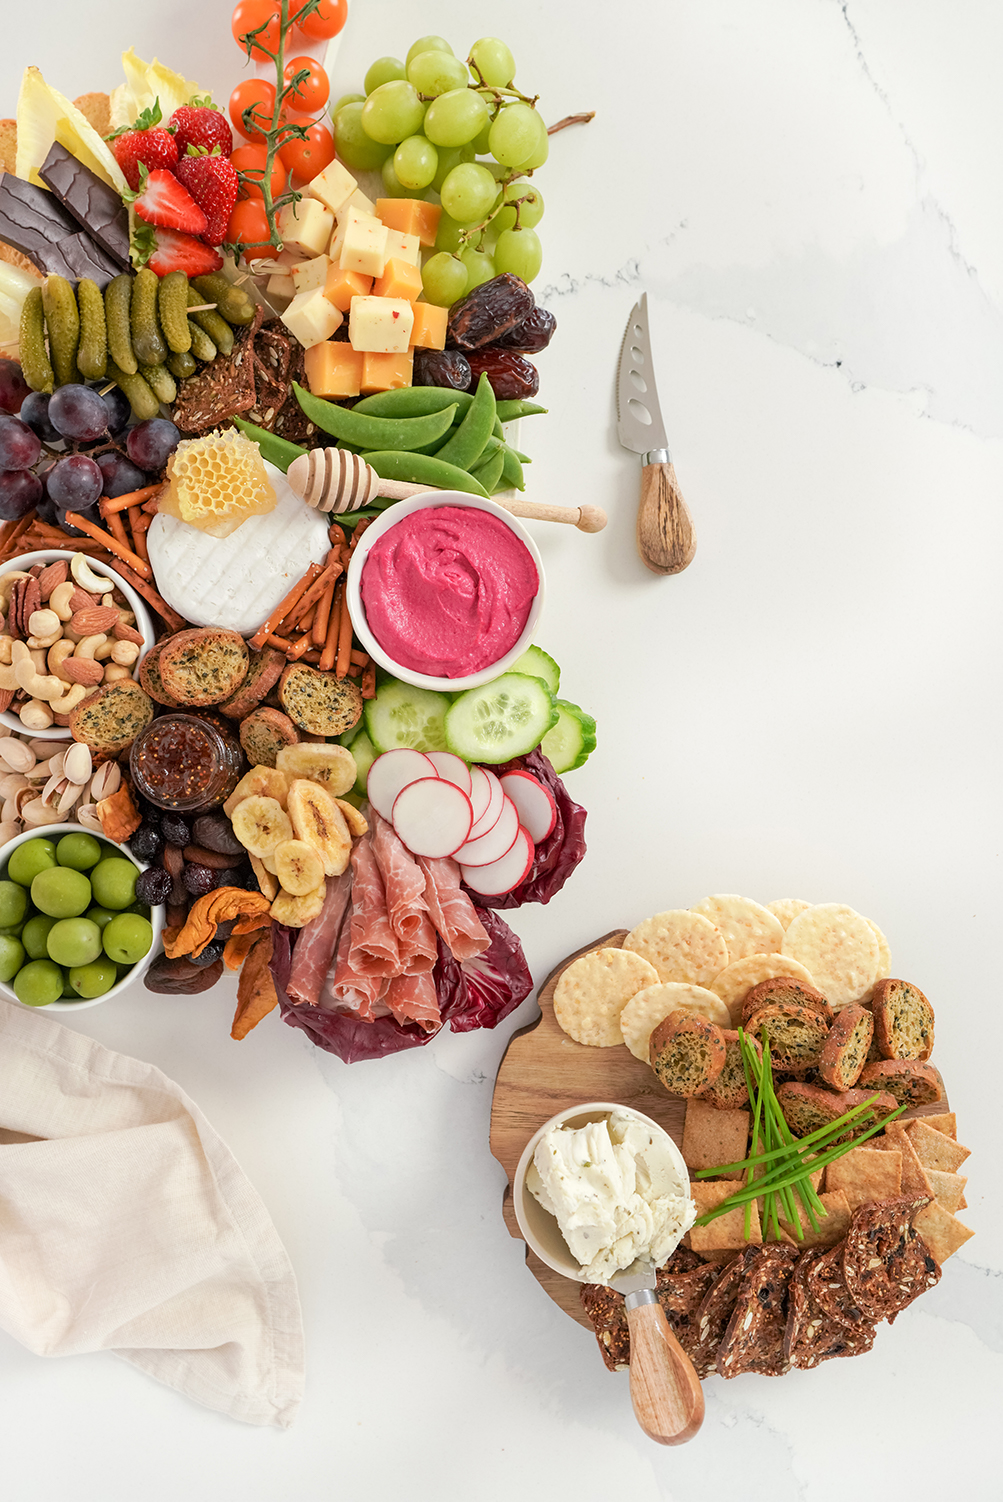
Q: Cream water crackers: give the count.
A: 8